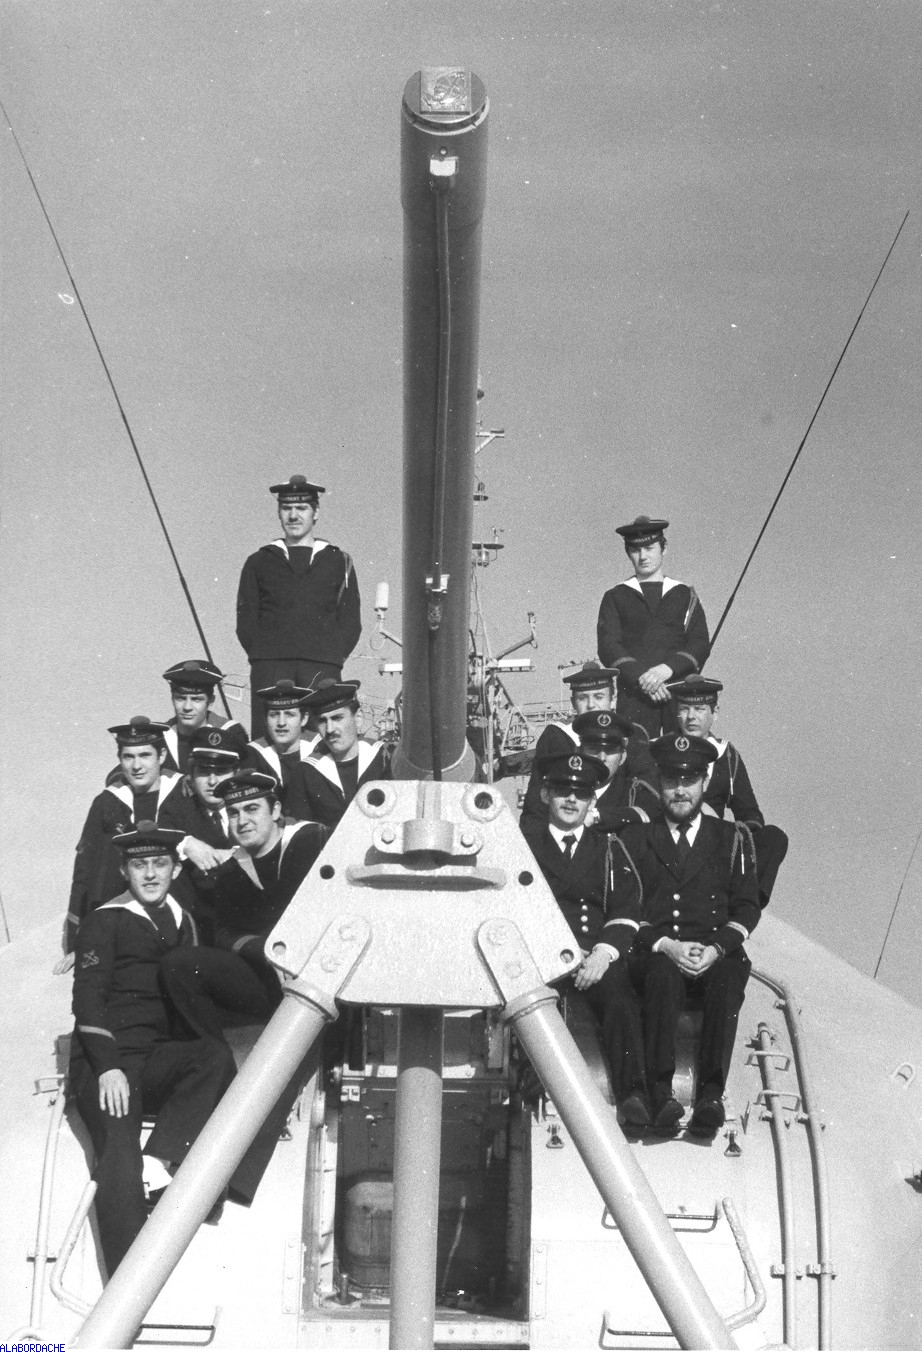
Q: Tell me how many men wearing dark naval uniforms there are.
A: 14